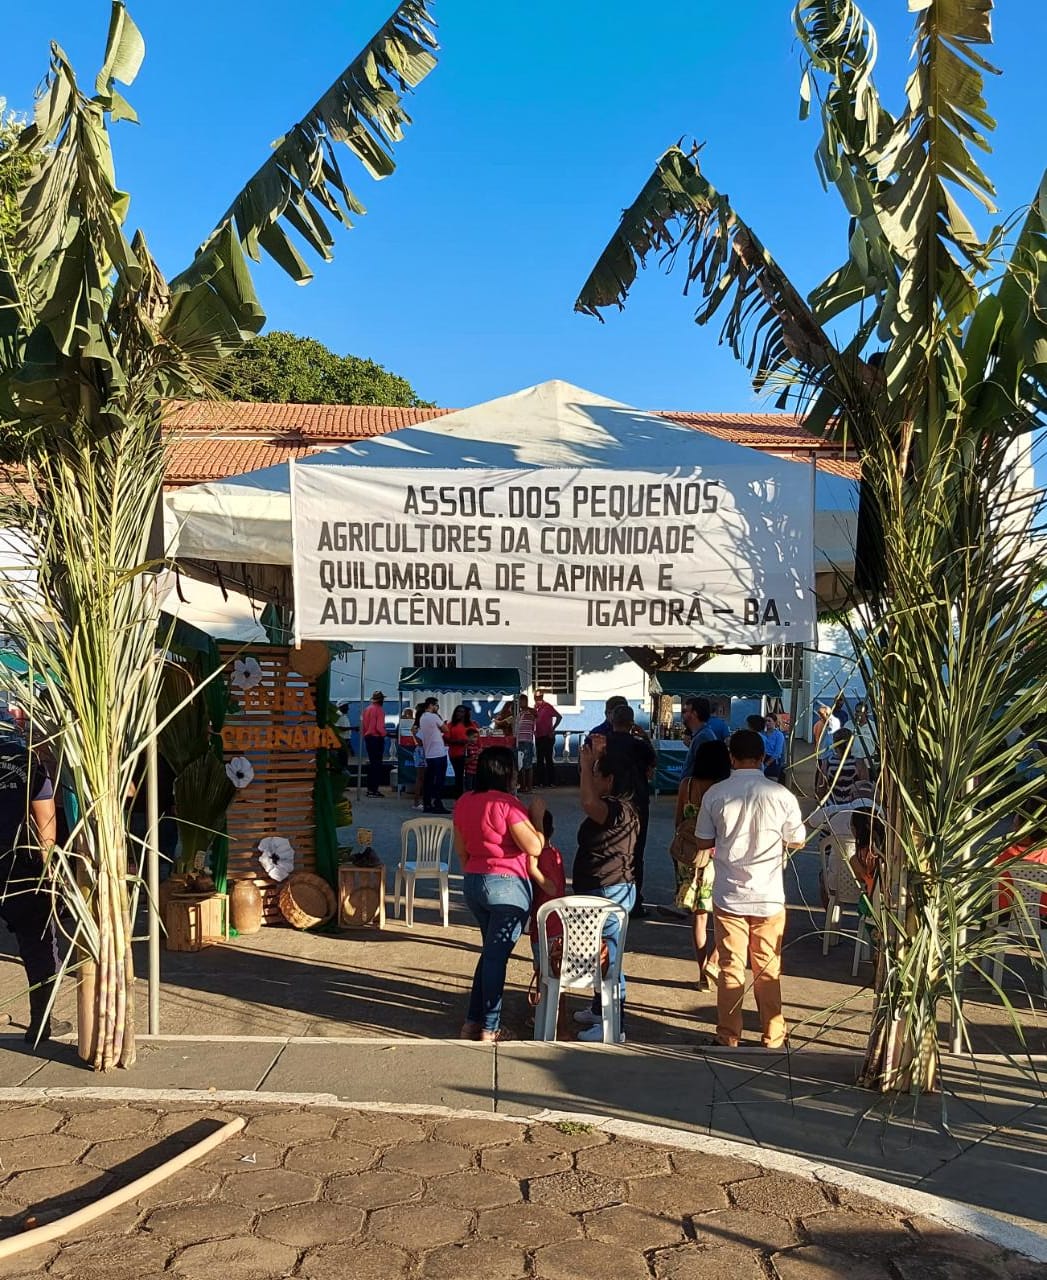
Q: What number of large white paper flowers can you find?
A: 3